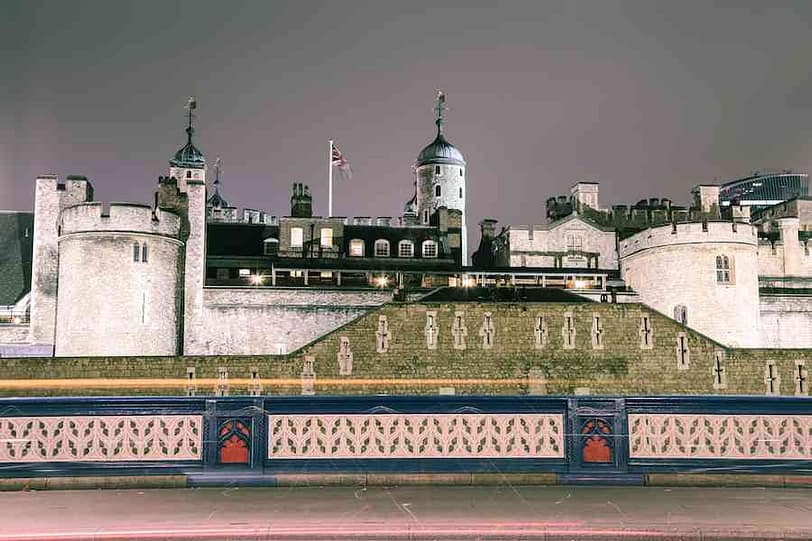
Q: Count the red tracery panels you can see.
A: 2